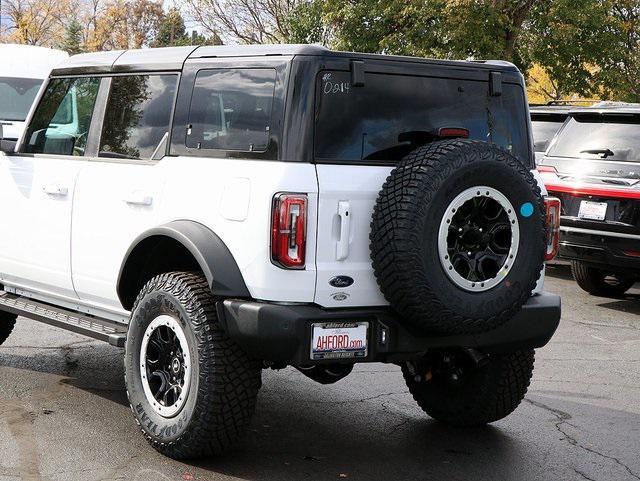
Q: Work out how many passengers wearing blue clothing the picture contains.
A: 0